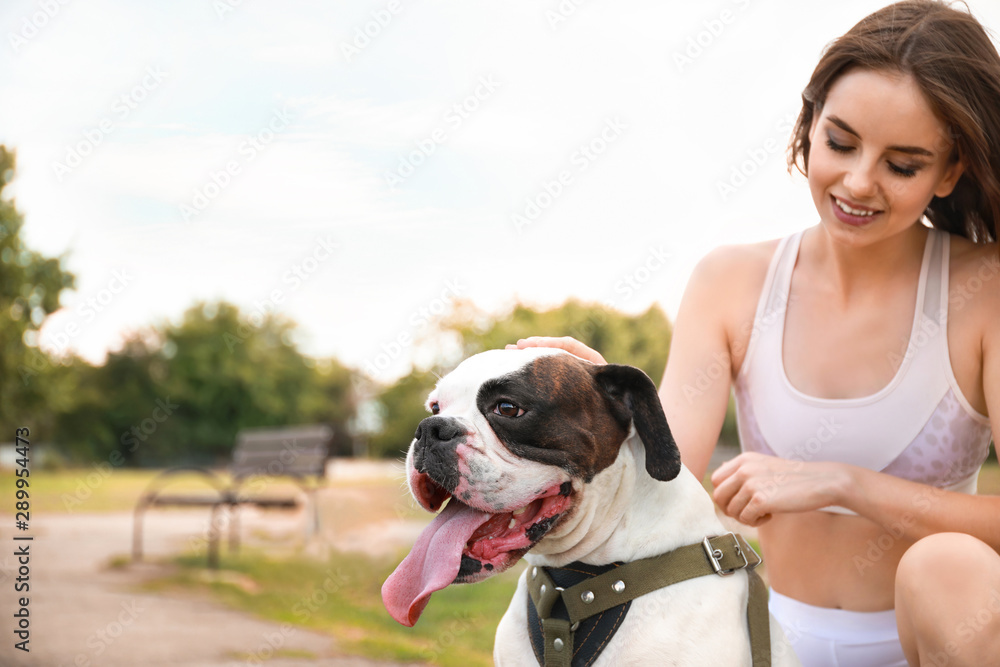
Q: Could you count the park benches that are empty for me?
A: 1